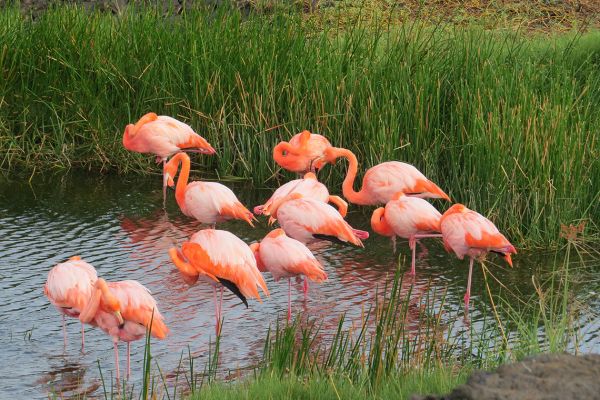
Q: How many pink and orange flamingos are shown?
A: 12